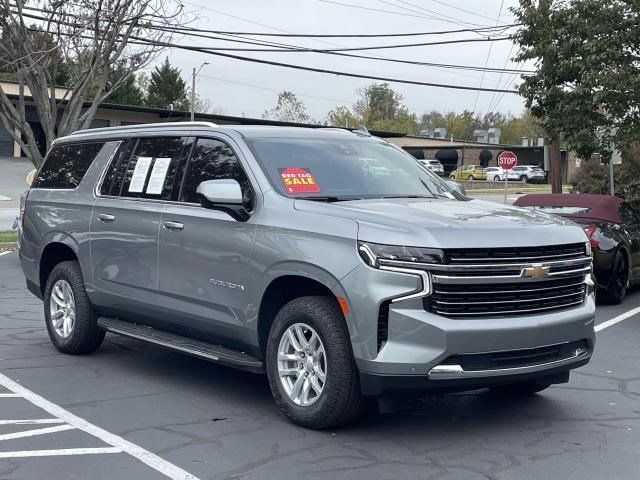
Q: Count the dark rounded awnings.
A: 3